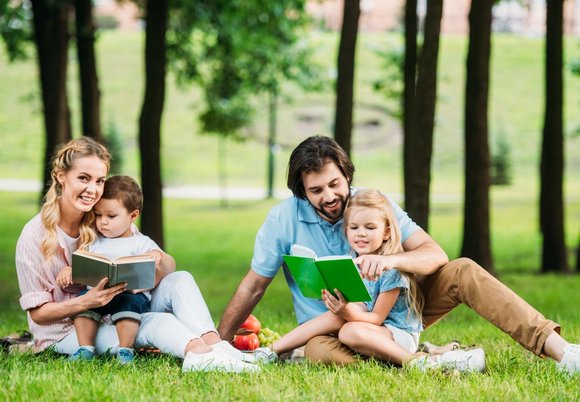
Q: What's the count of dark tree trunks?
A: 8